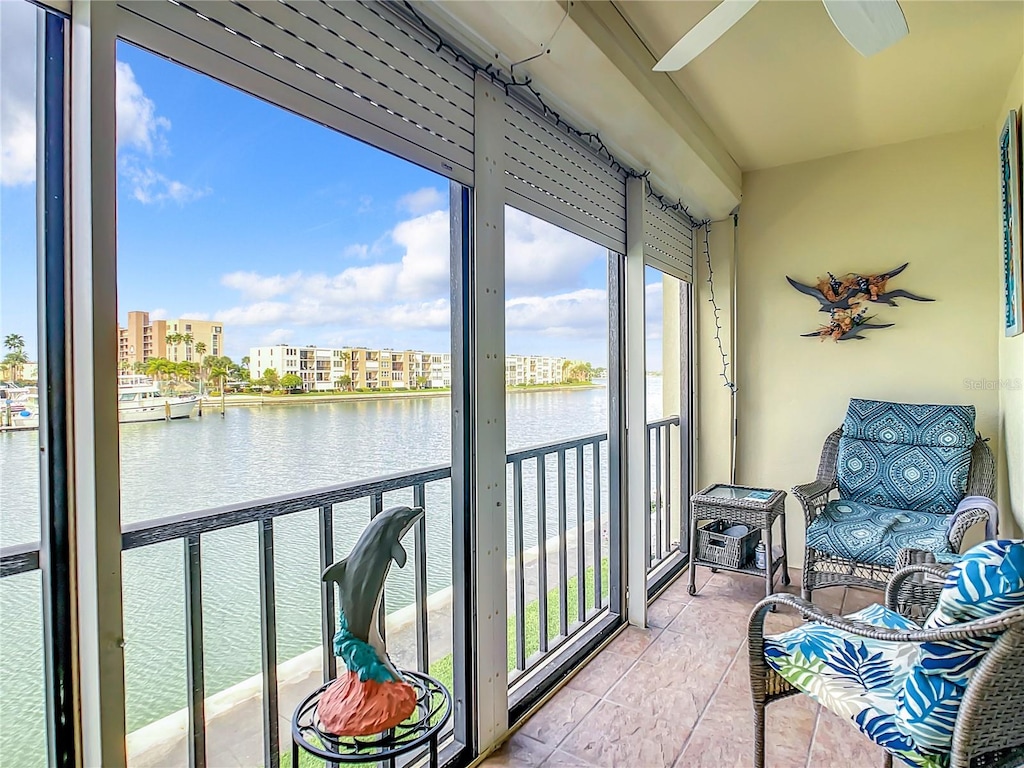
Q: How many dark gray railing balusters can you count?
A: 13